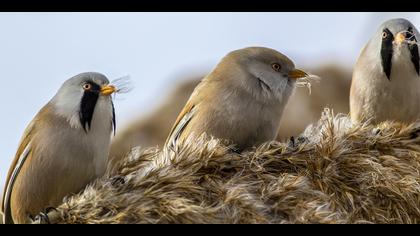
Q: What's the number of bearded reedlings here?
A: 3